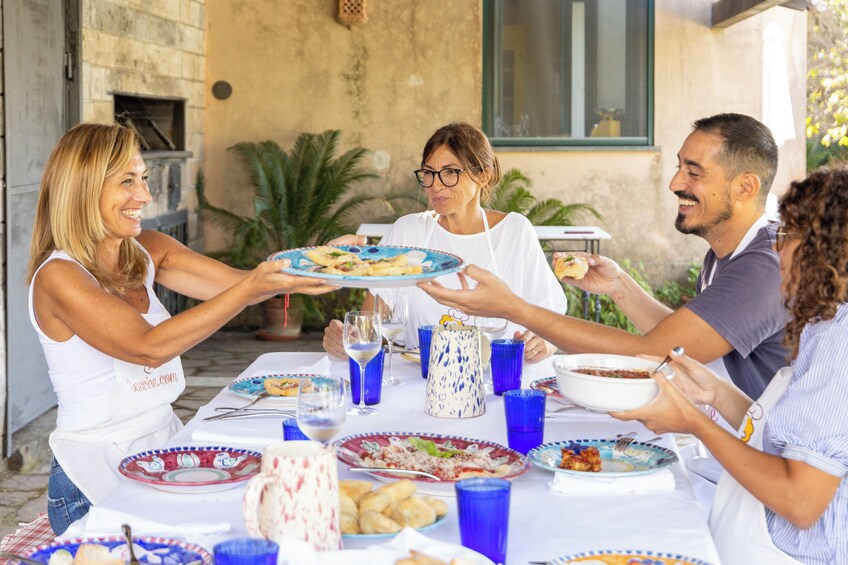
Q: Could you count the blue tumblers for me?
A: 7